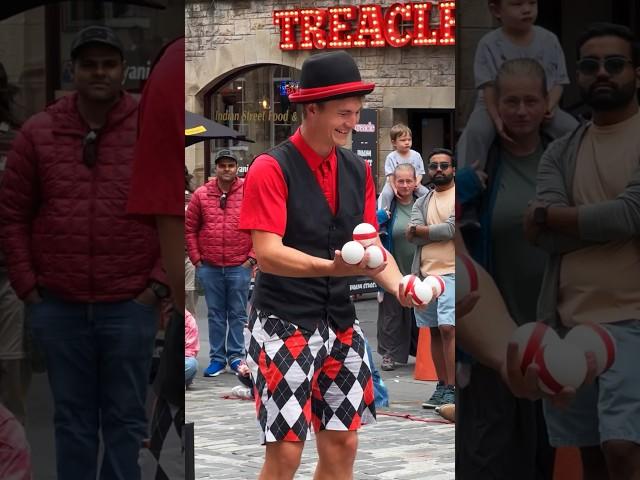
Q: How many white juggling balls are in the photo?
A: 6